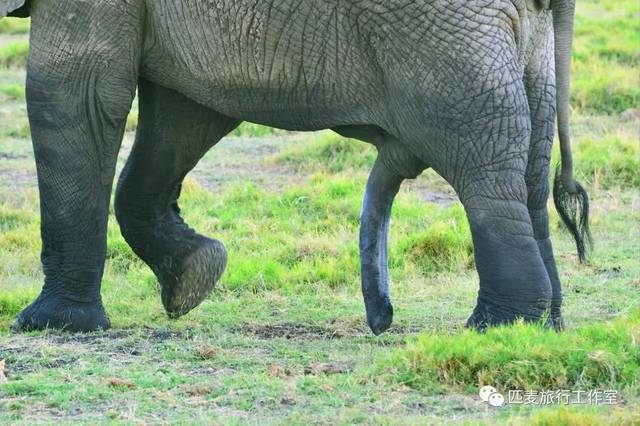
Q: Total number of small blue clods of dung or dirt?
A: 0